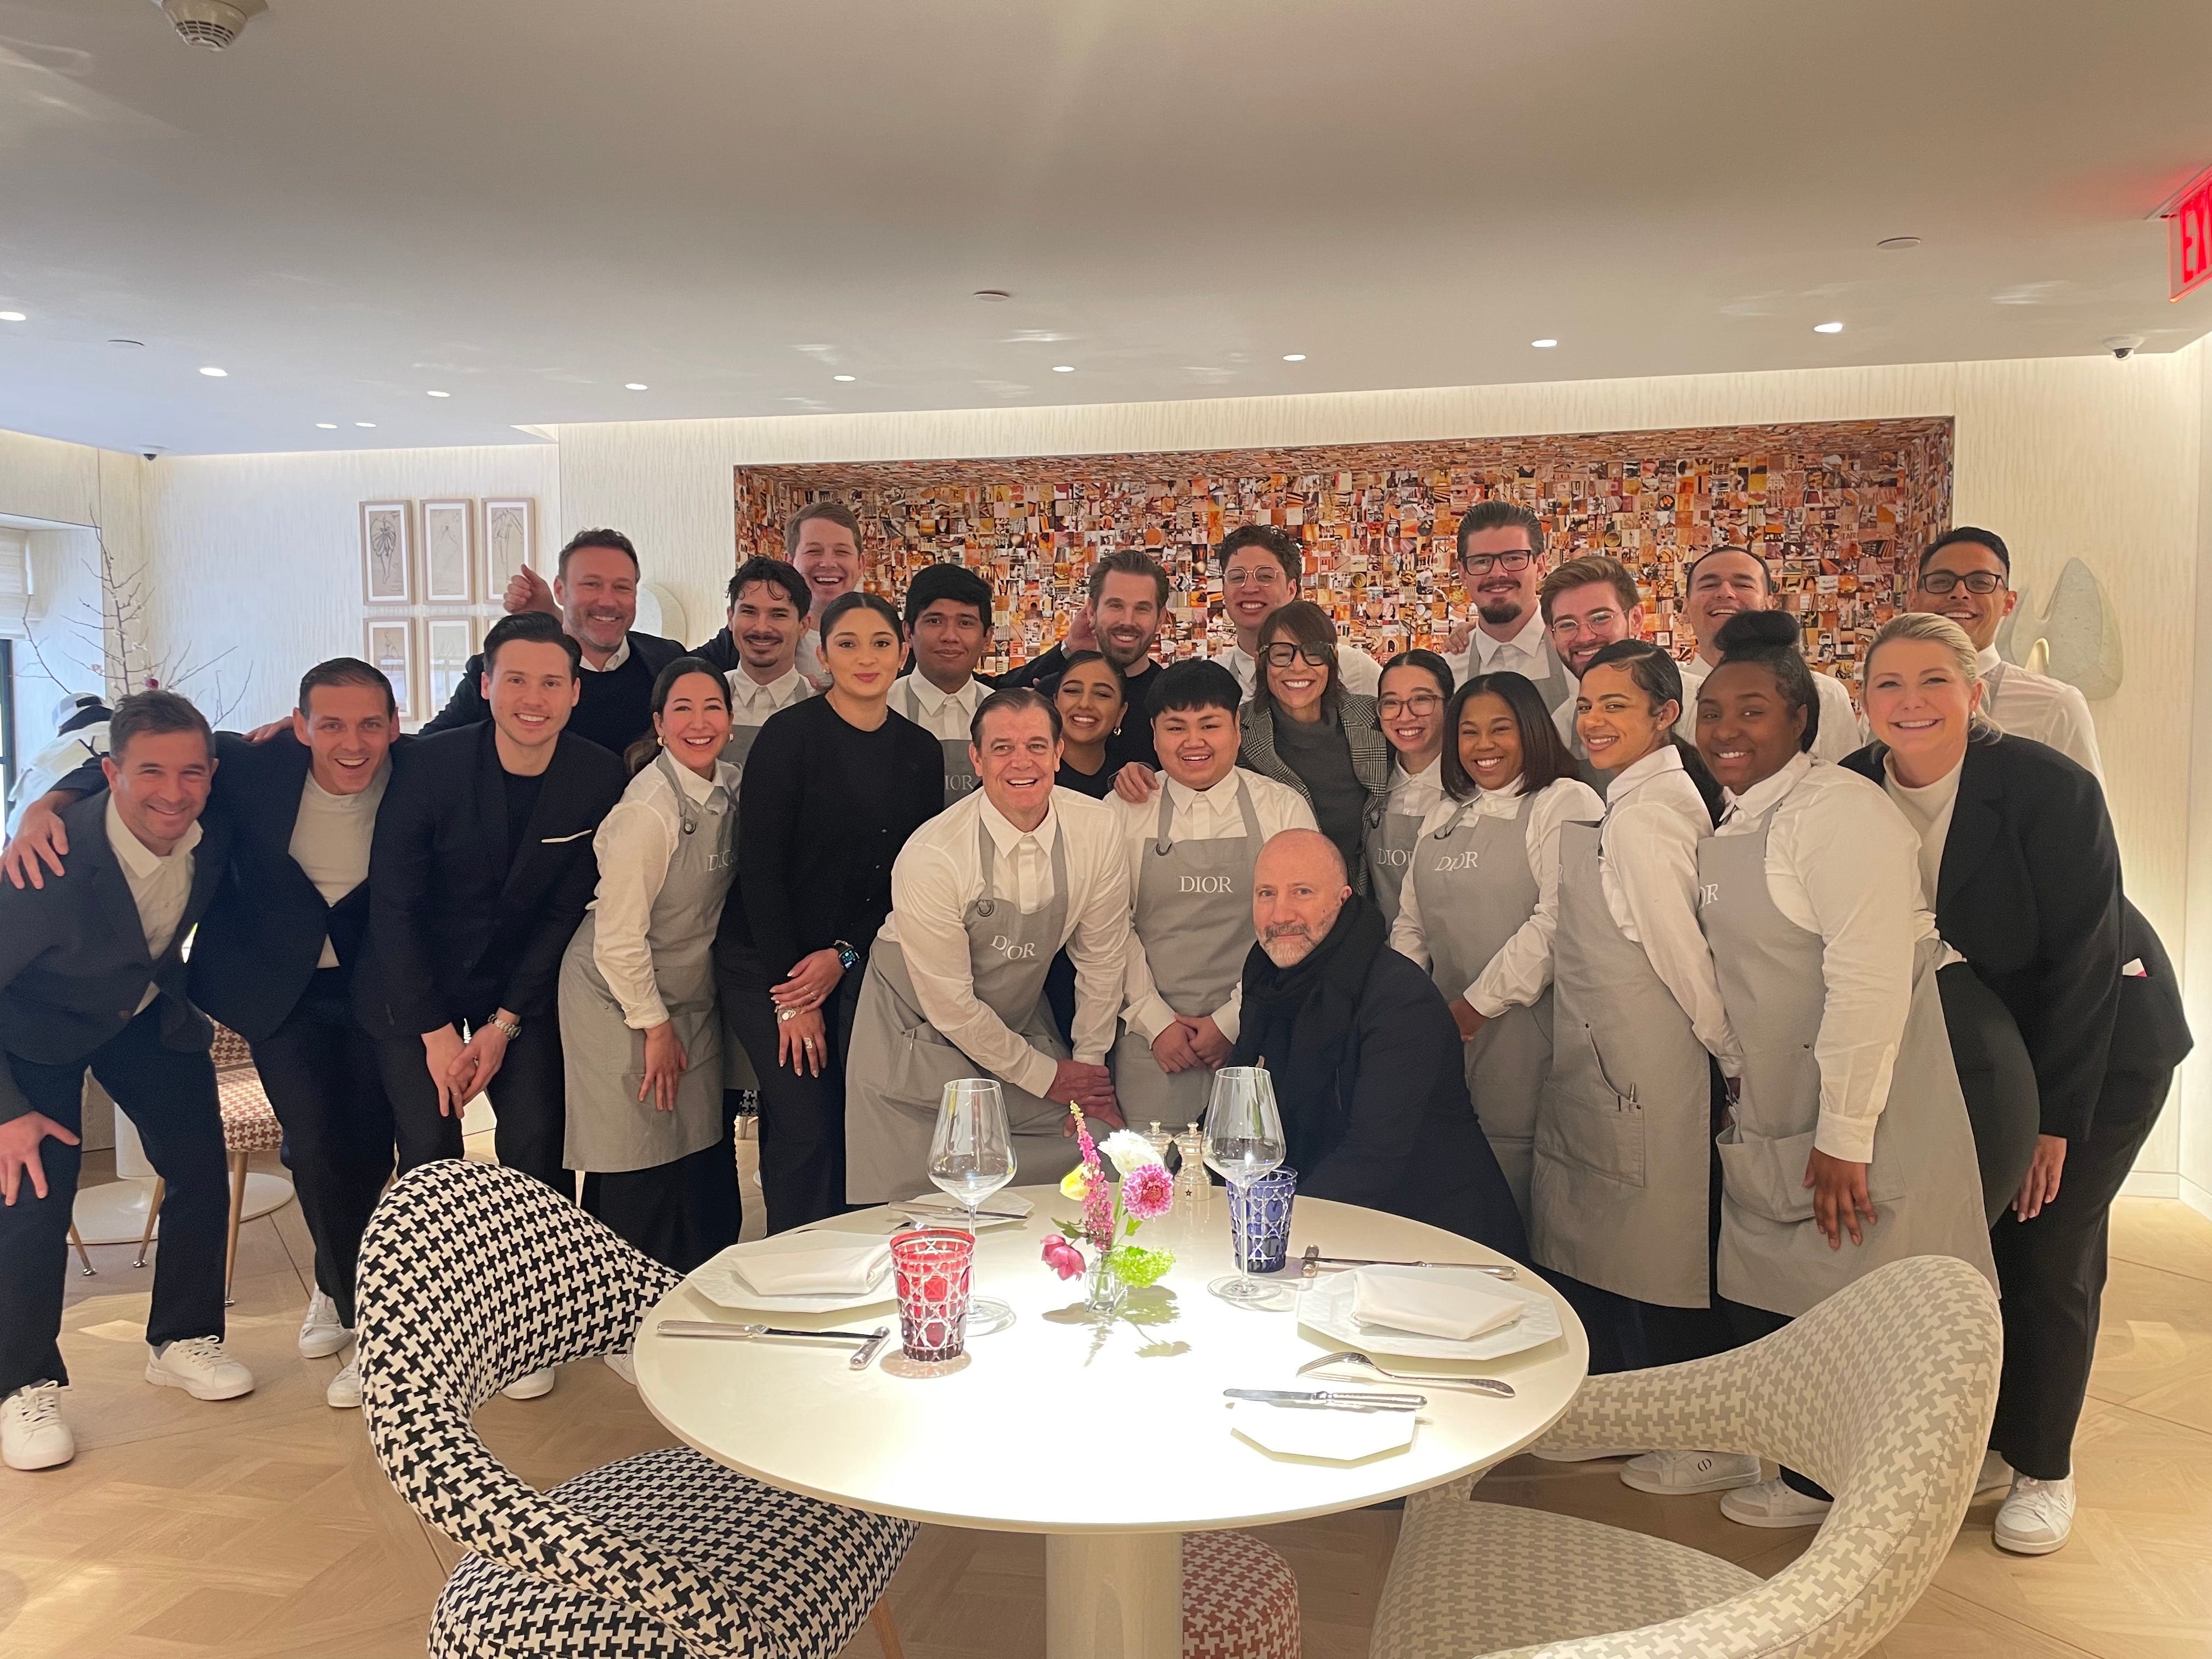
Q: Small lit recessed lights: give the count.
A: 11